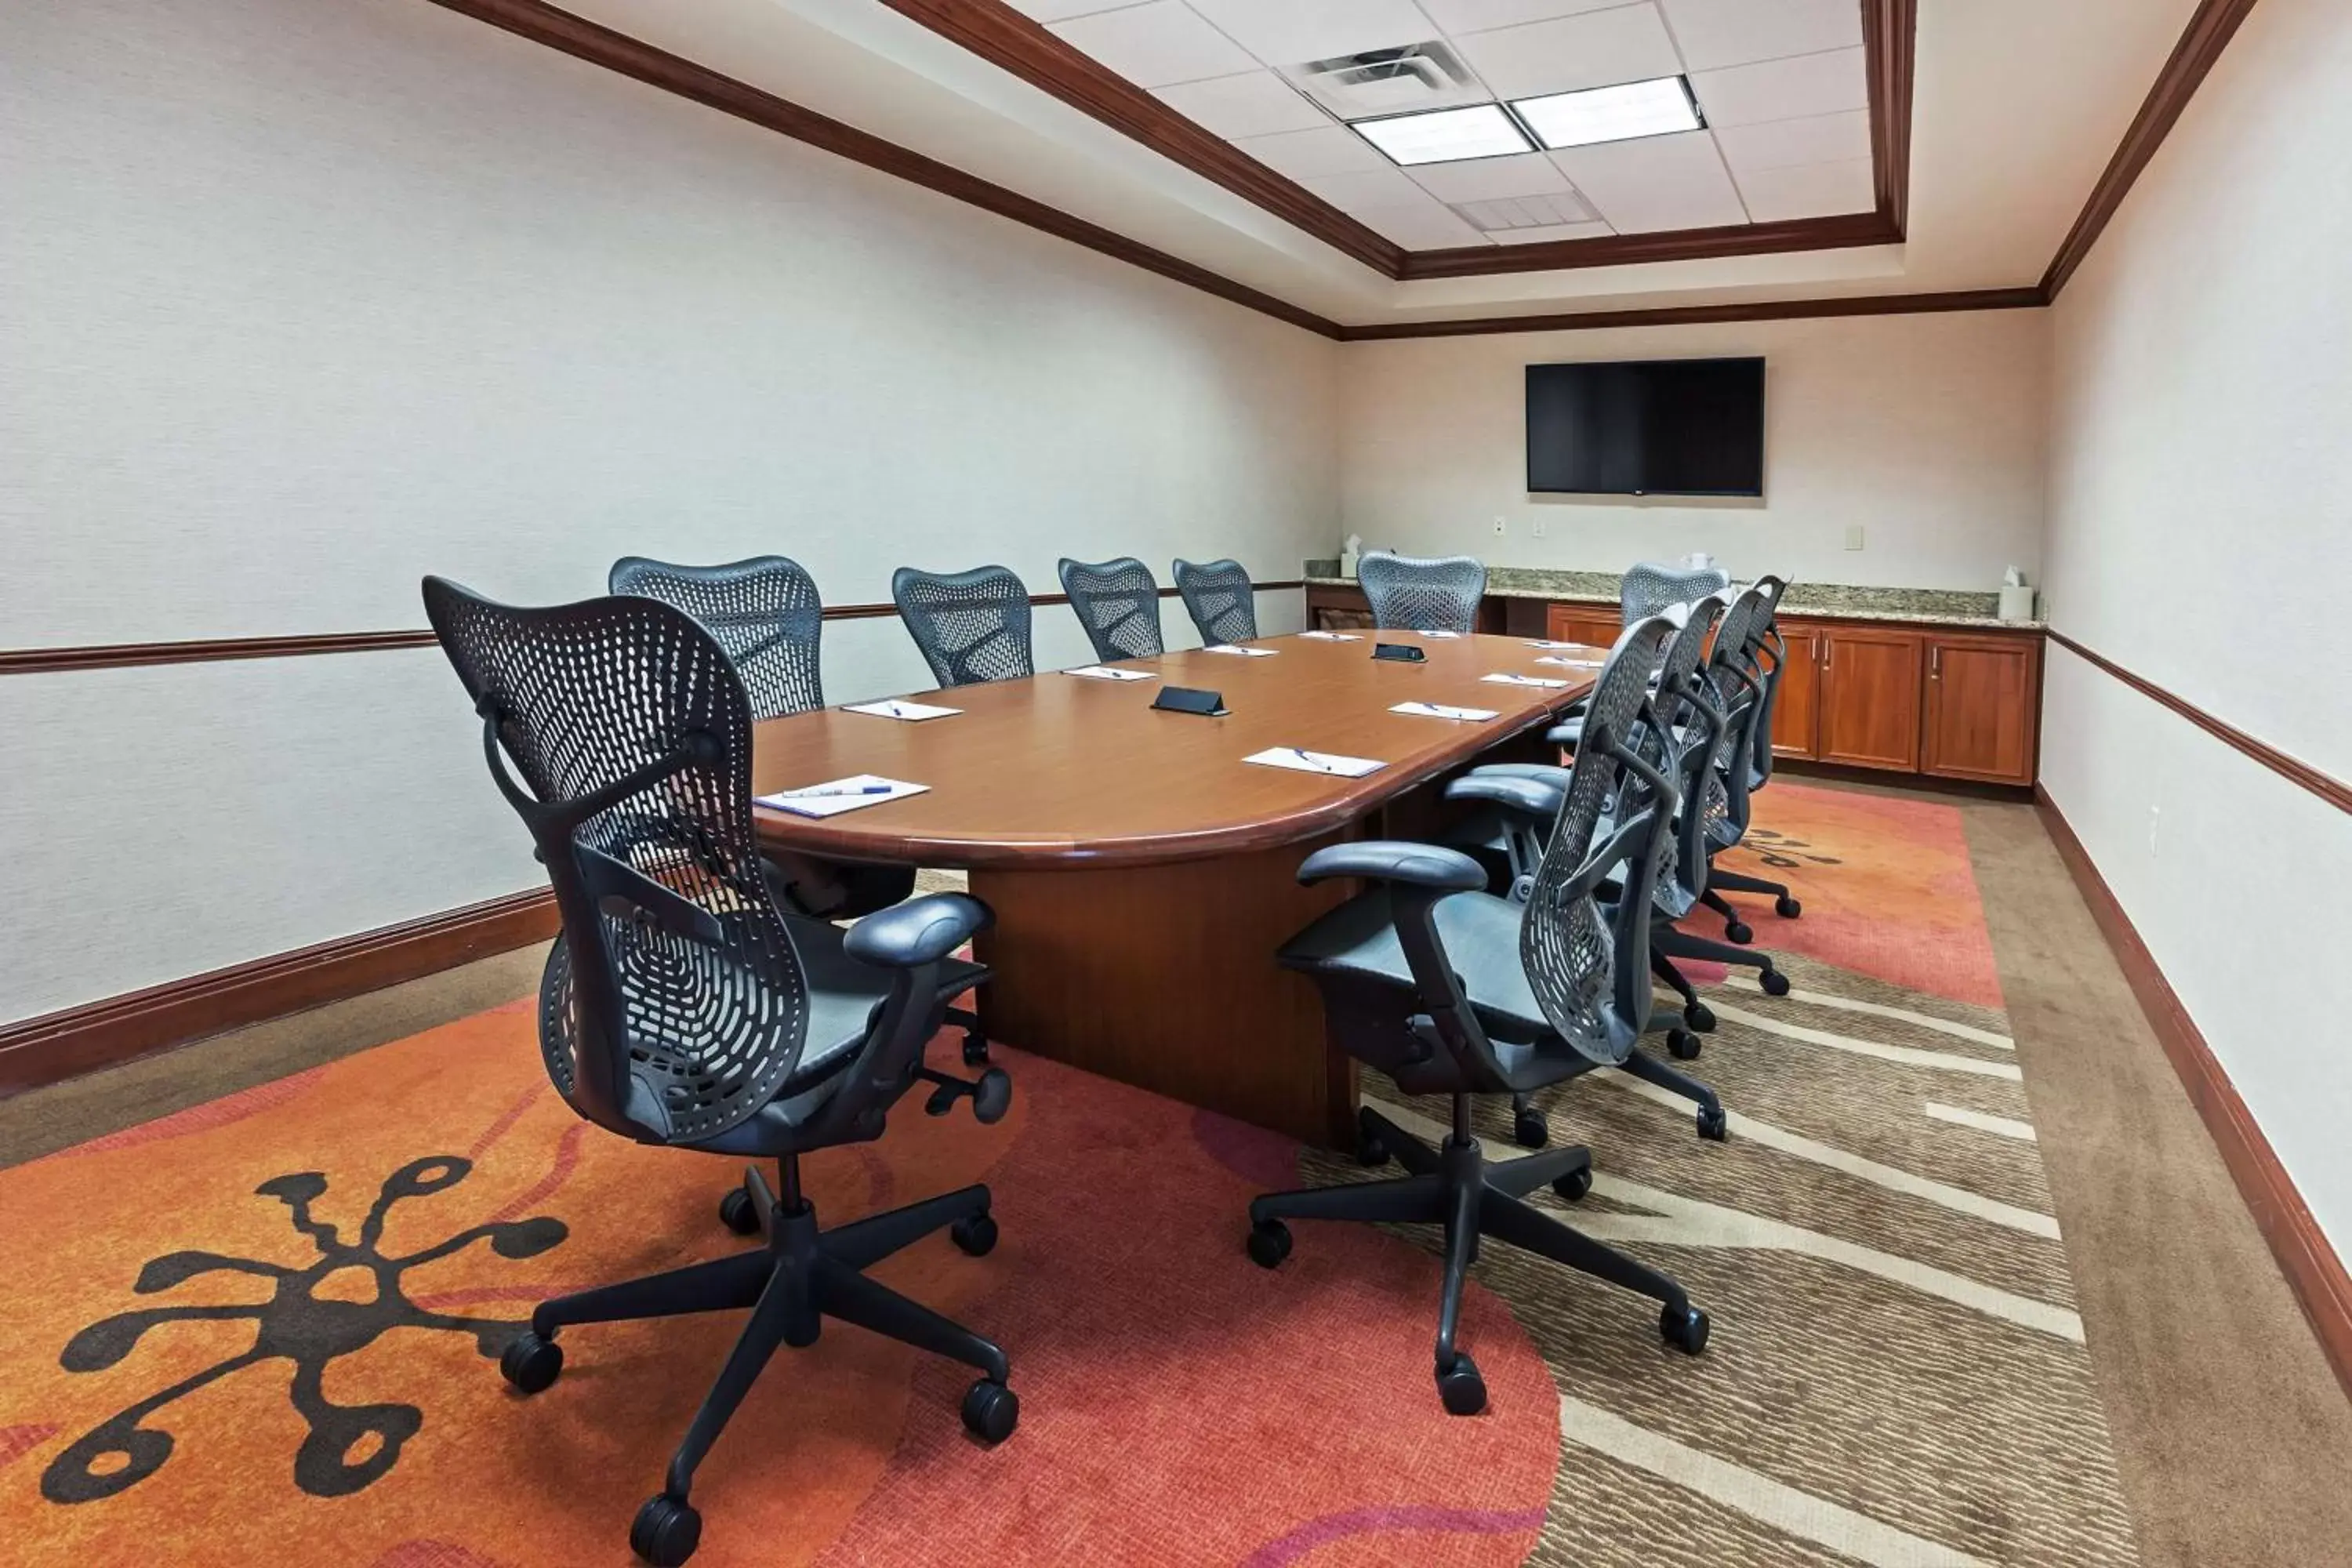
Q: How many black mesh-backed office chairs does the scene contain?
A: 11